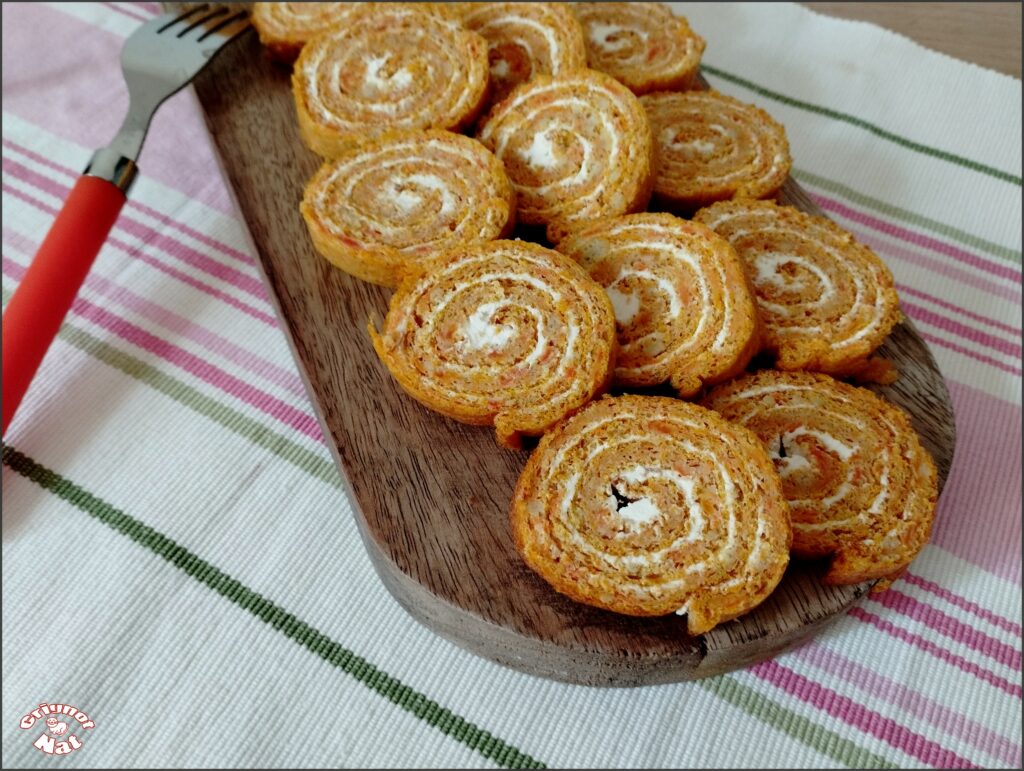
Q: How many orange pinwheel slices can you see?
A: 12